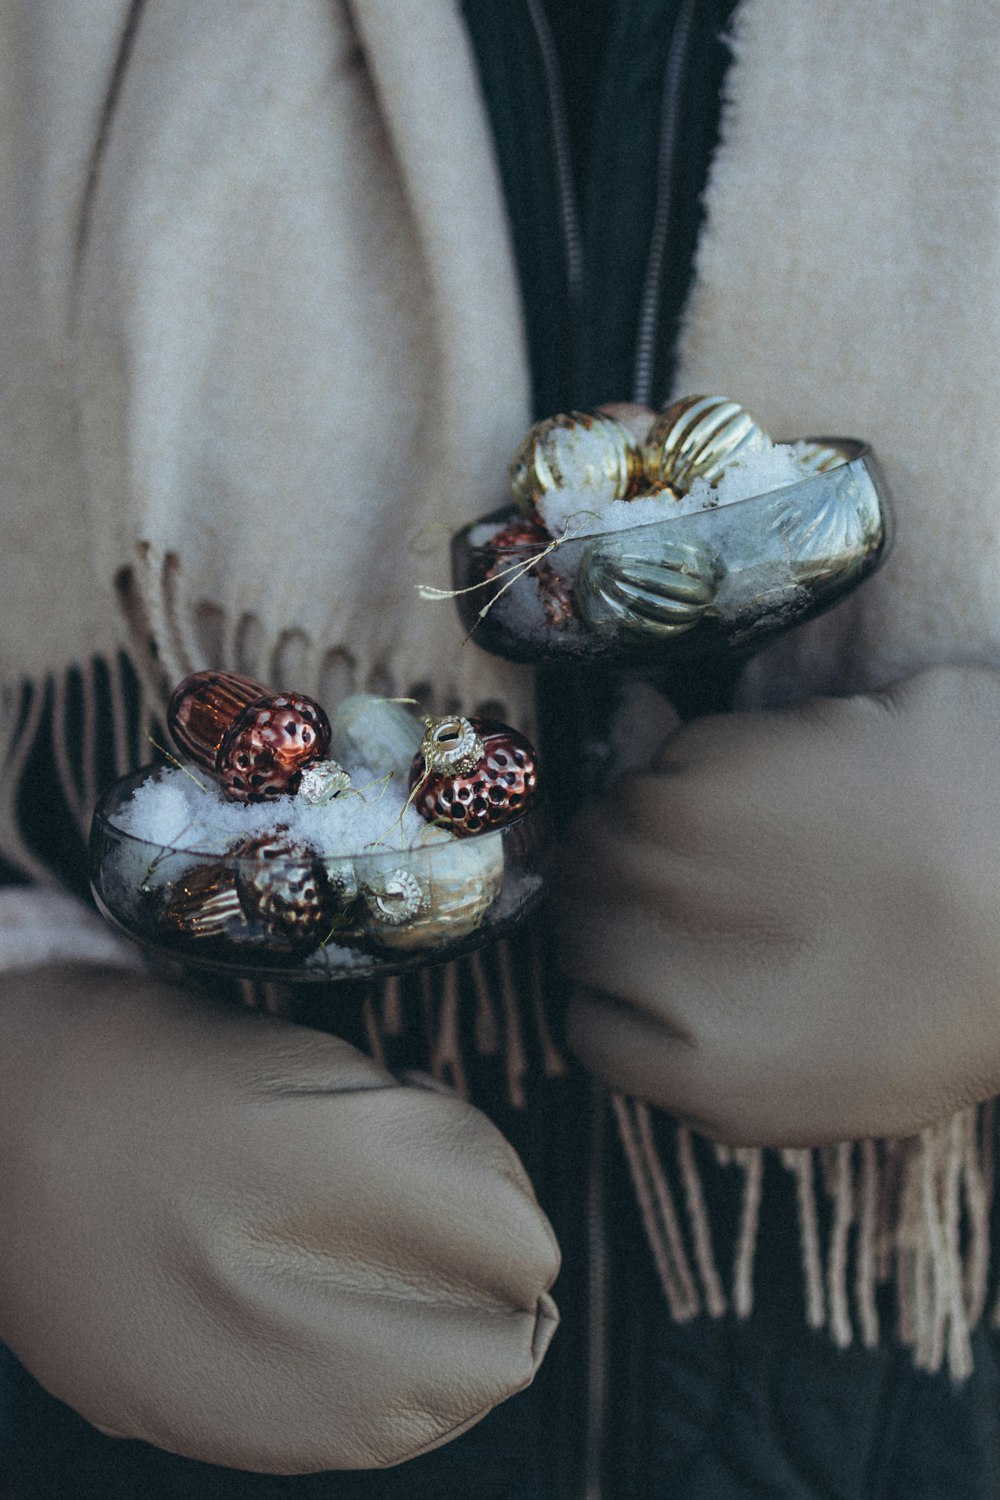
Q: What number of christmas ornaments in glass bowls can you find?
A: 11